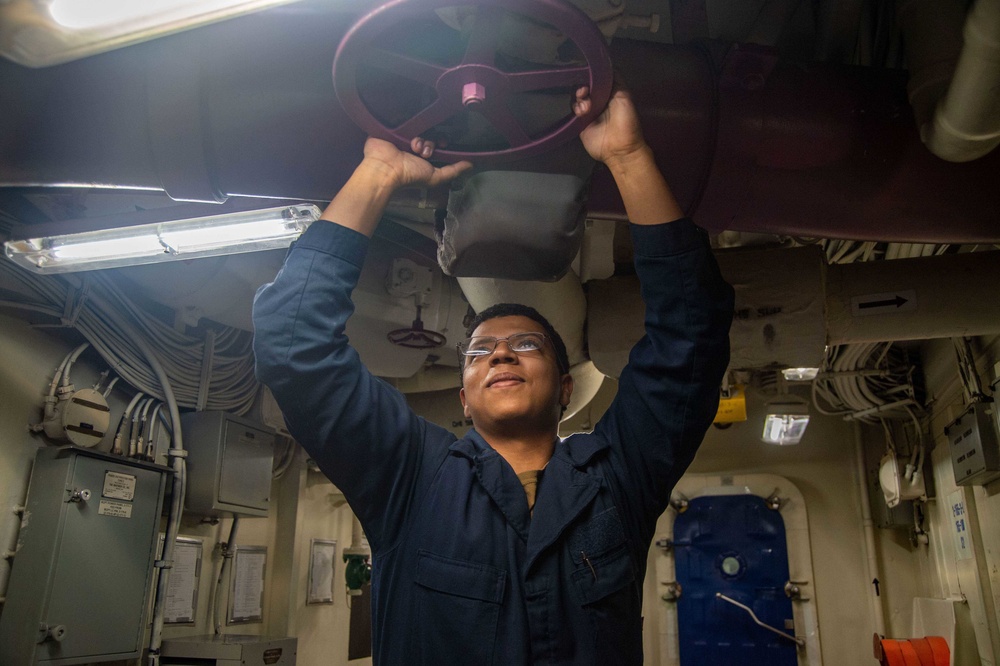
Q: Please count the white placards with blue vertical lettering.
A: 1